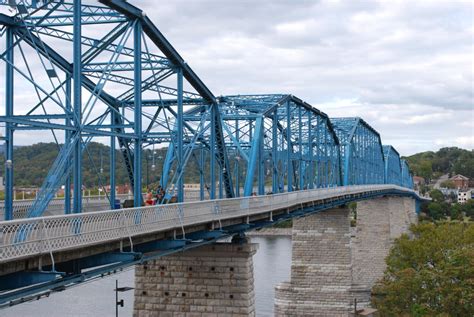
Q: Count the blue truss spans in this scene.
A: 5